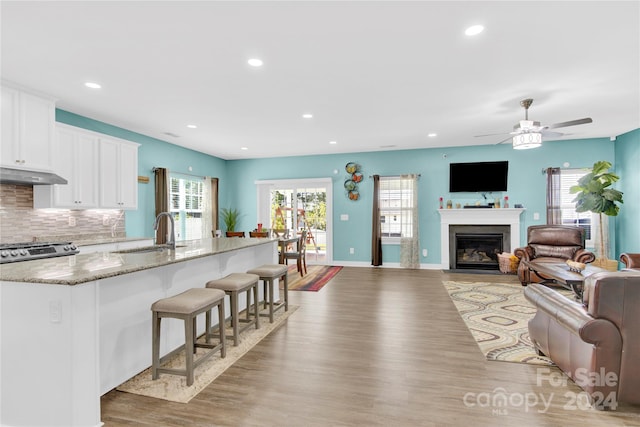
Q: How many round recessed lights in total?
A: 8